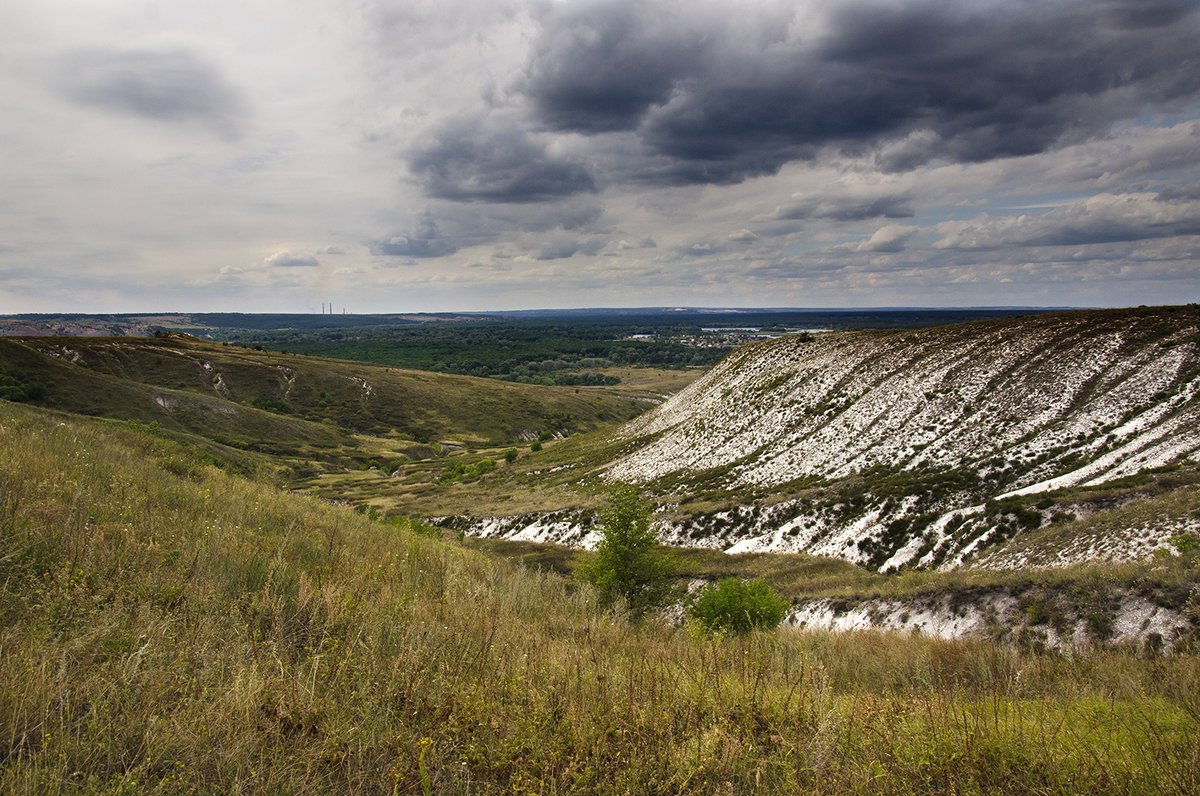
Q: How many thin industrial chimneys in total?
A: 3